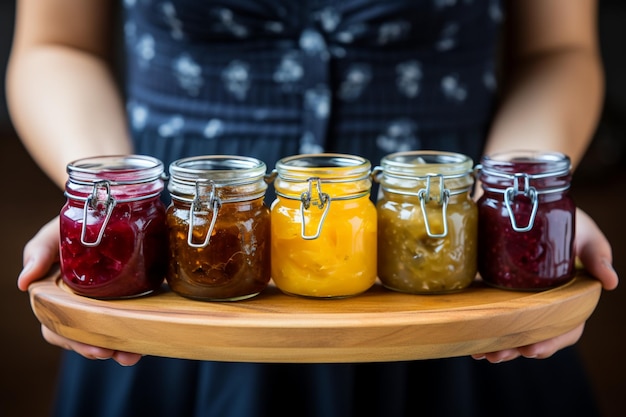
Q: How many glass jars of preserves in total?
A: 5